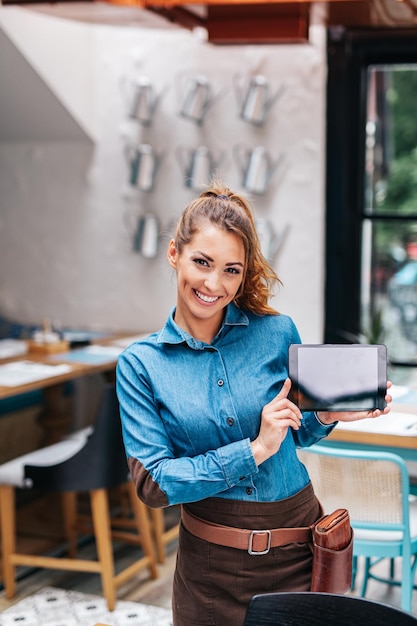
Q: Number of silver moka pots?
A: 8